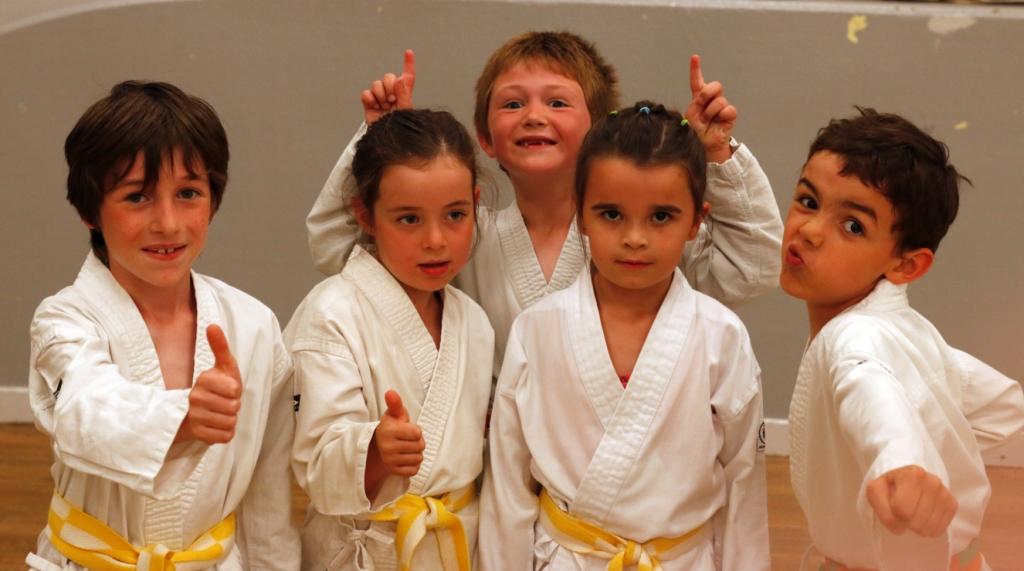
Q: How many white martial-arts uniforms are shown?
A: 5